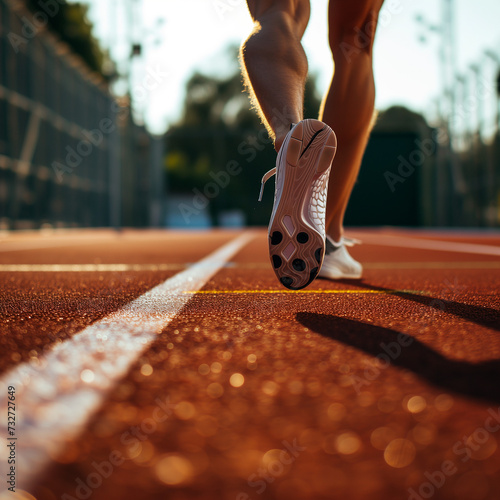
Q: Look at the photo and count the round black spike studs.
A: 7